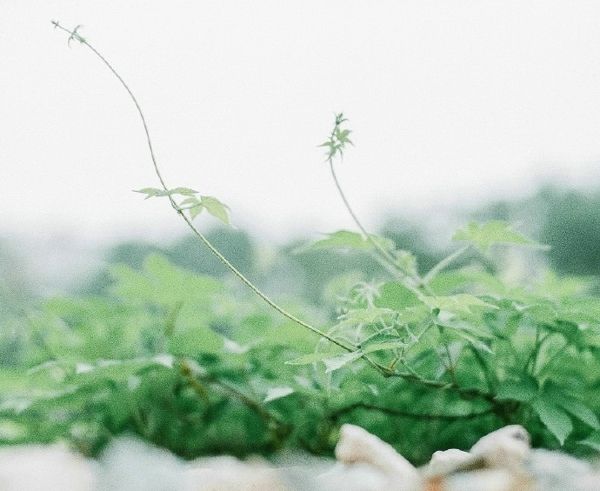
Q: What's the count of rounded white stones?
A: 3